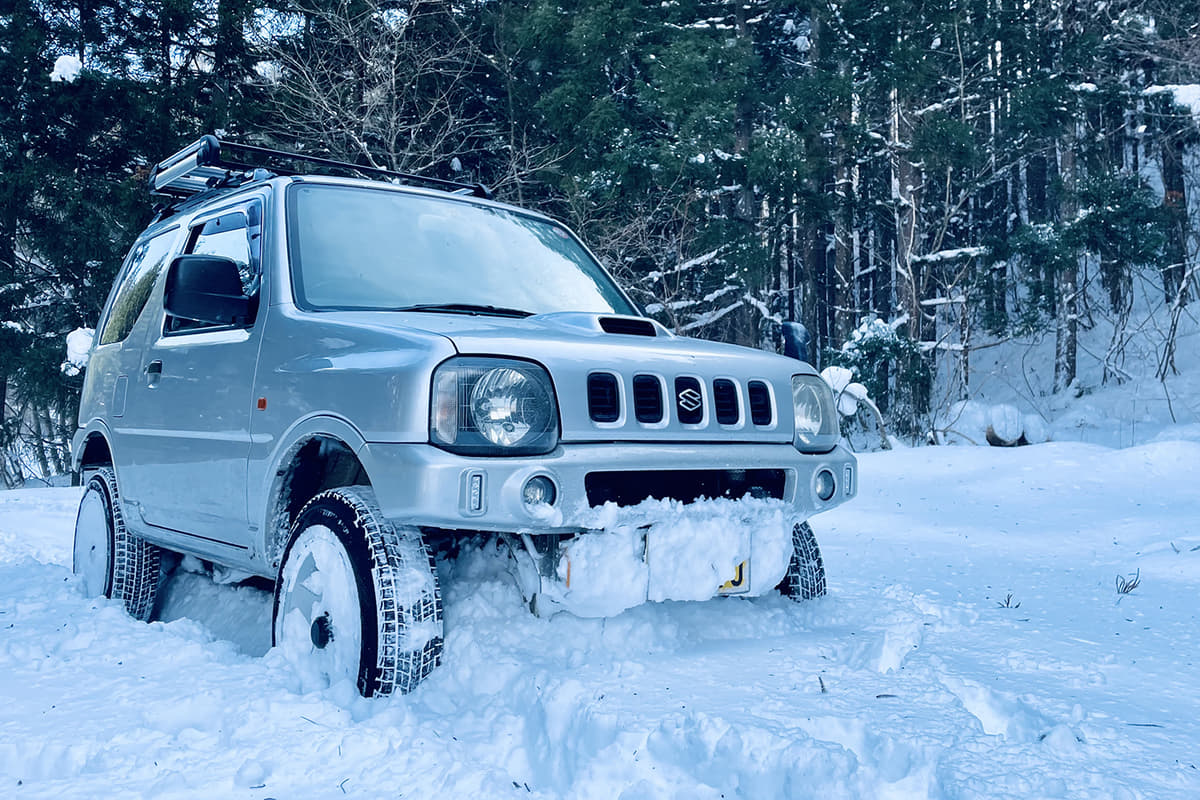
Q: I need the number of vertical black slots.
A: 5